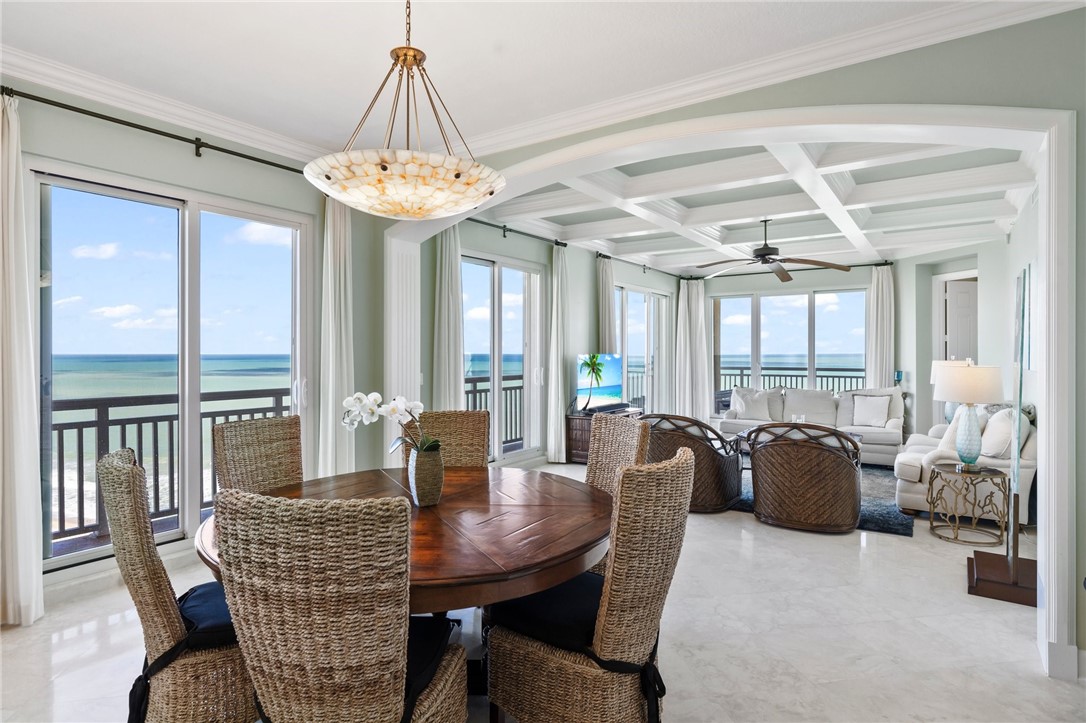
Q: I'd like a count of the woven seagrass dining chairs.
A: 6